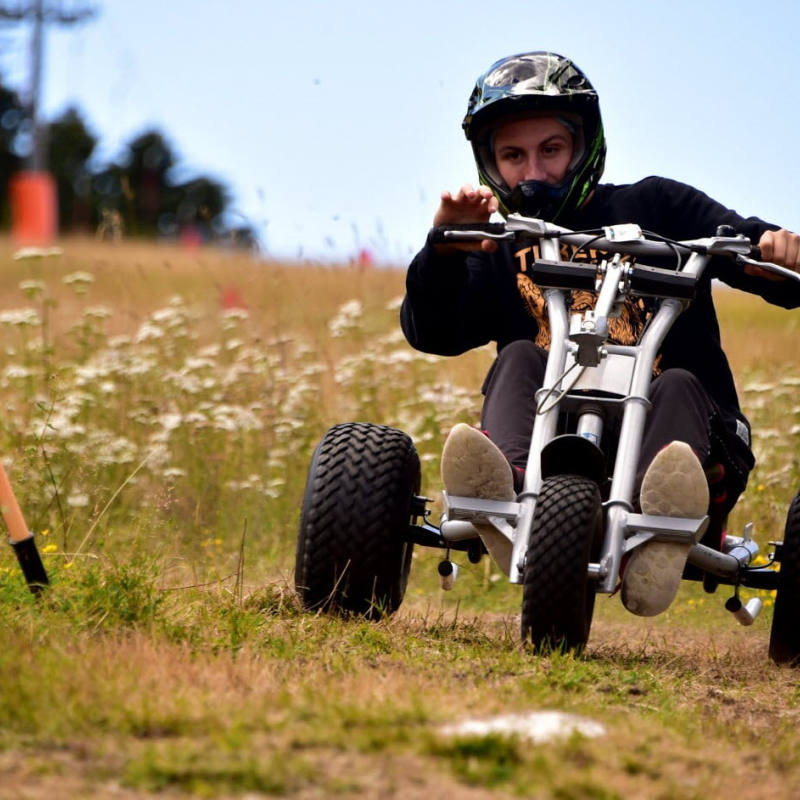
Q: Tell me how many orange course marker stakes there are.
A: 1